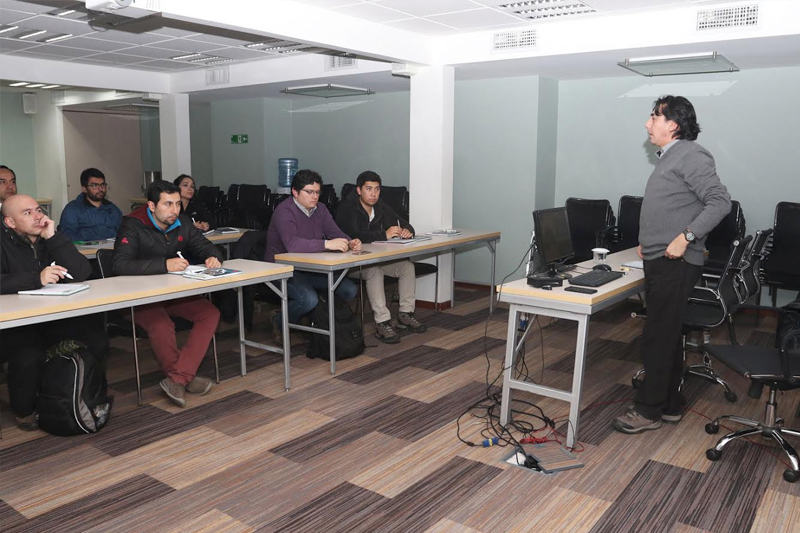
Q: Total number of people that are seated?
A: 7